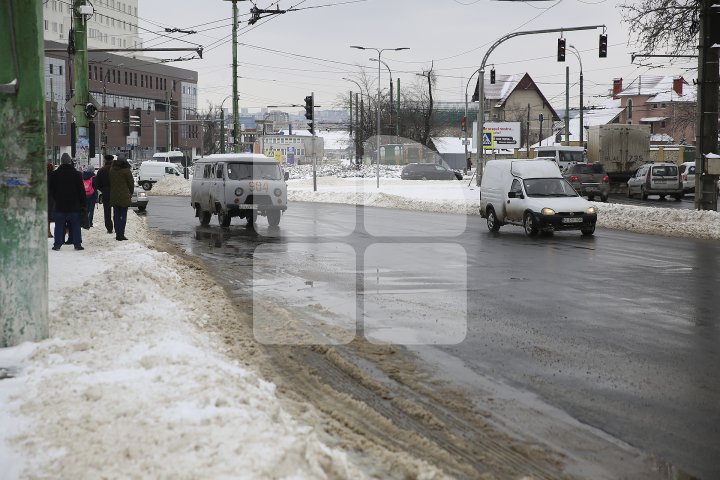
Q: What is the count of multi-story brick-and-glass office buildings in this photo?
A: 1